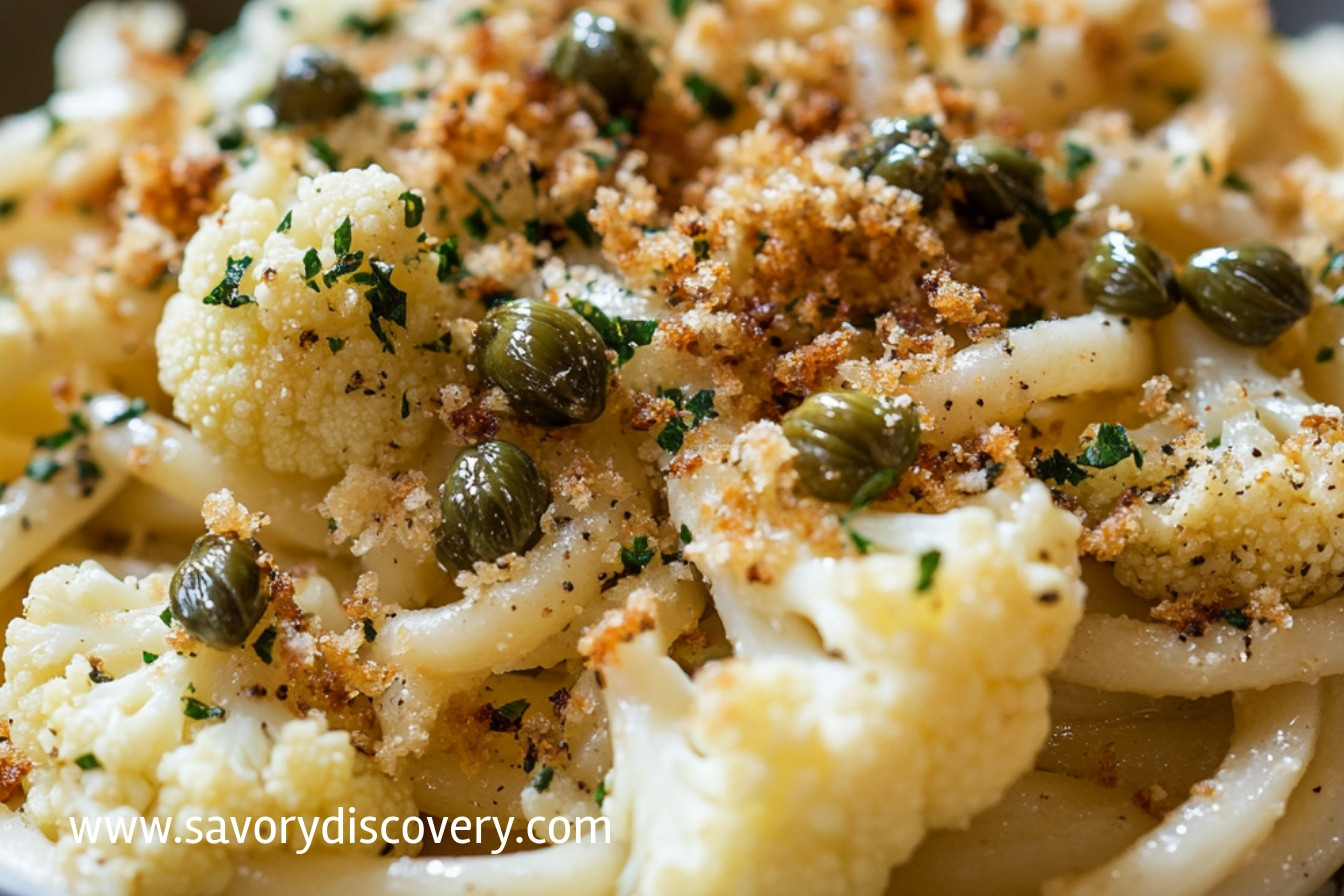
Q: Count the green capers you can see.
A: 10